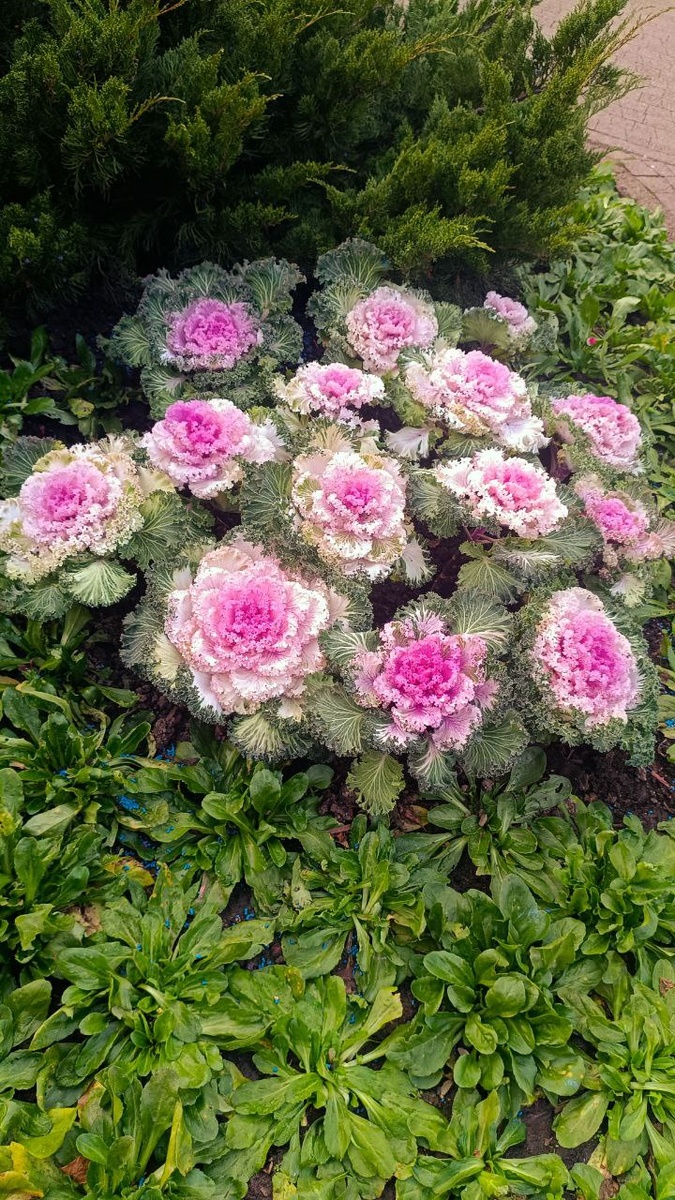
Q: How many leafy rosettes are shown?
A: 14